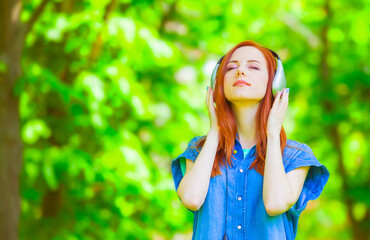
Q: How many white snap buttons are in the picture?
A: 3